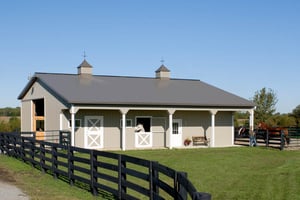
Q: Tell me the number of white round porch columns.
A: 5